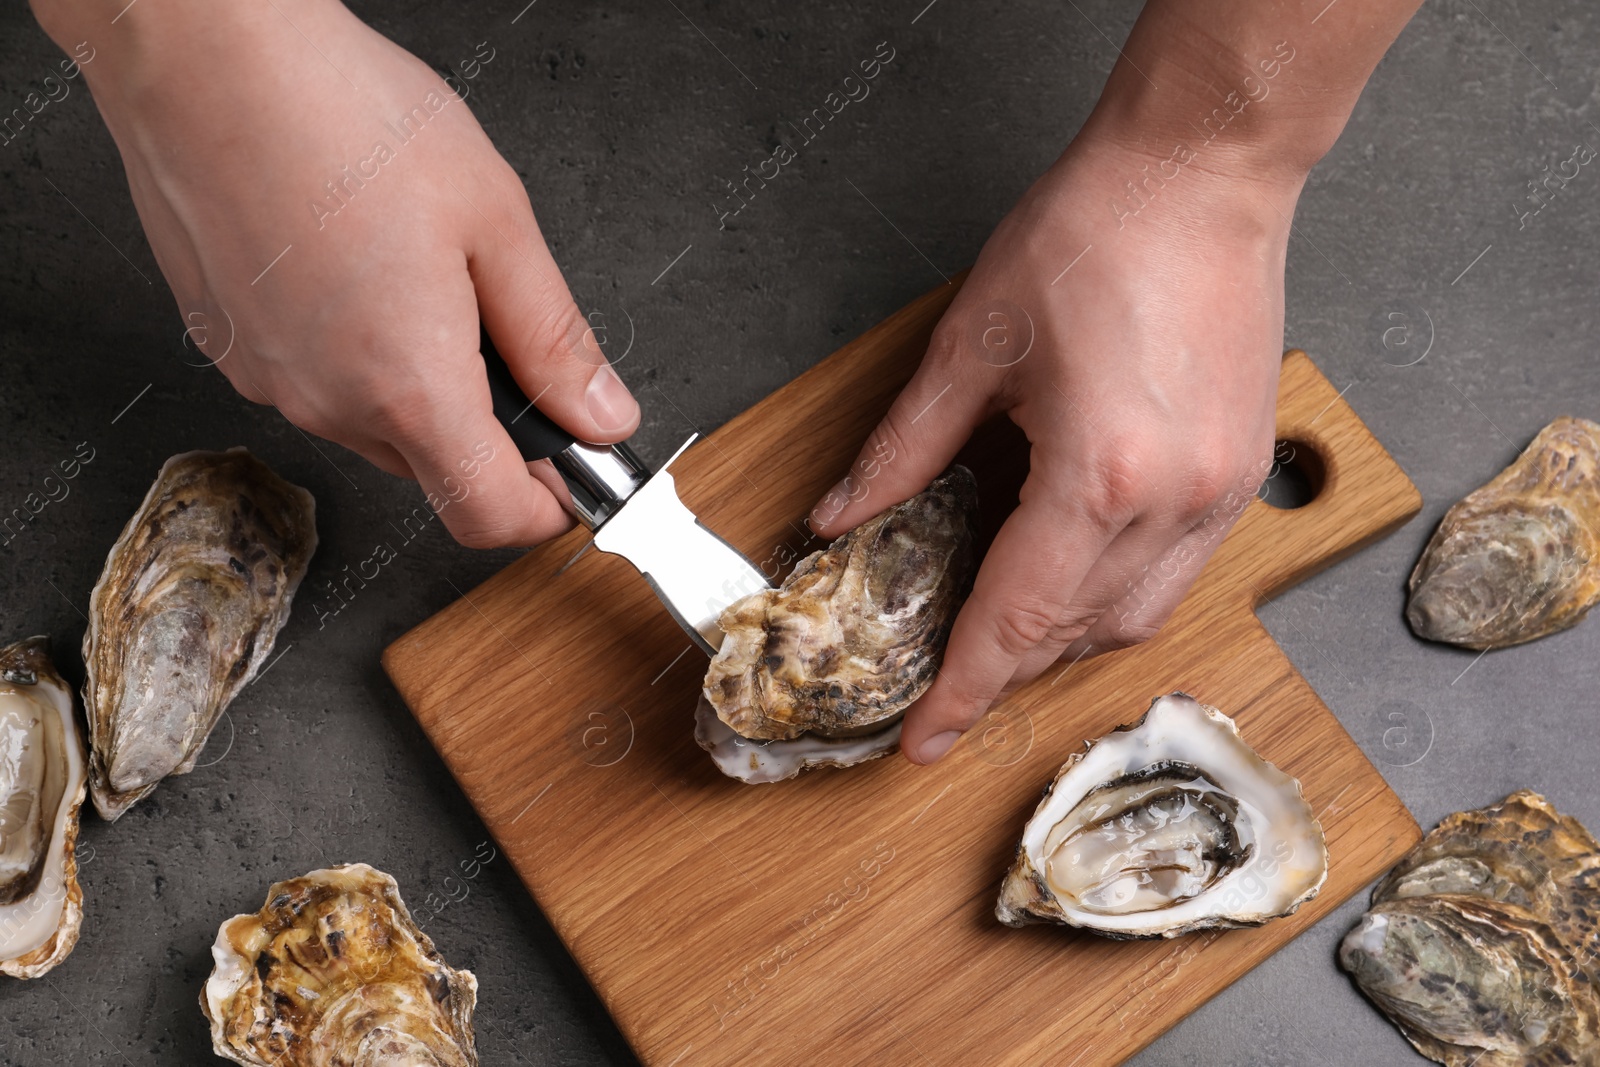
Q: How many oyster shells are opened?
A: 2